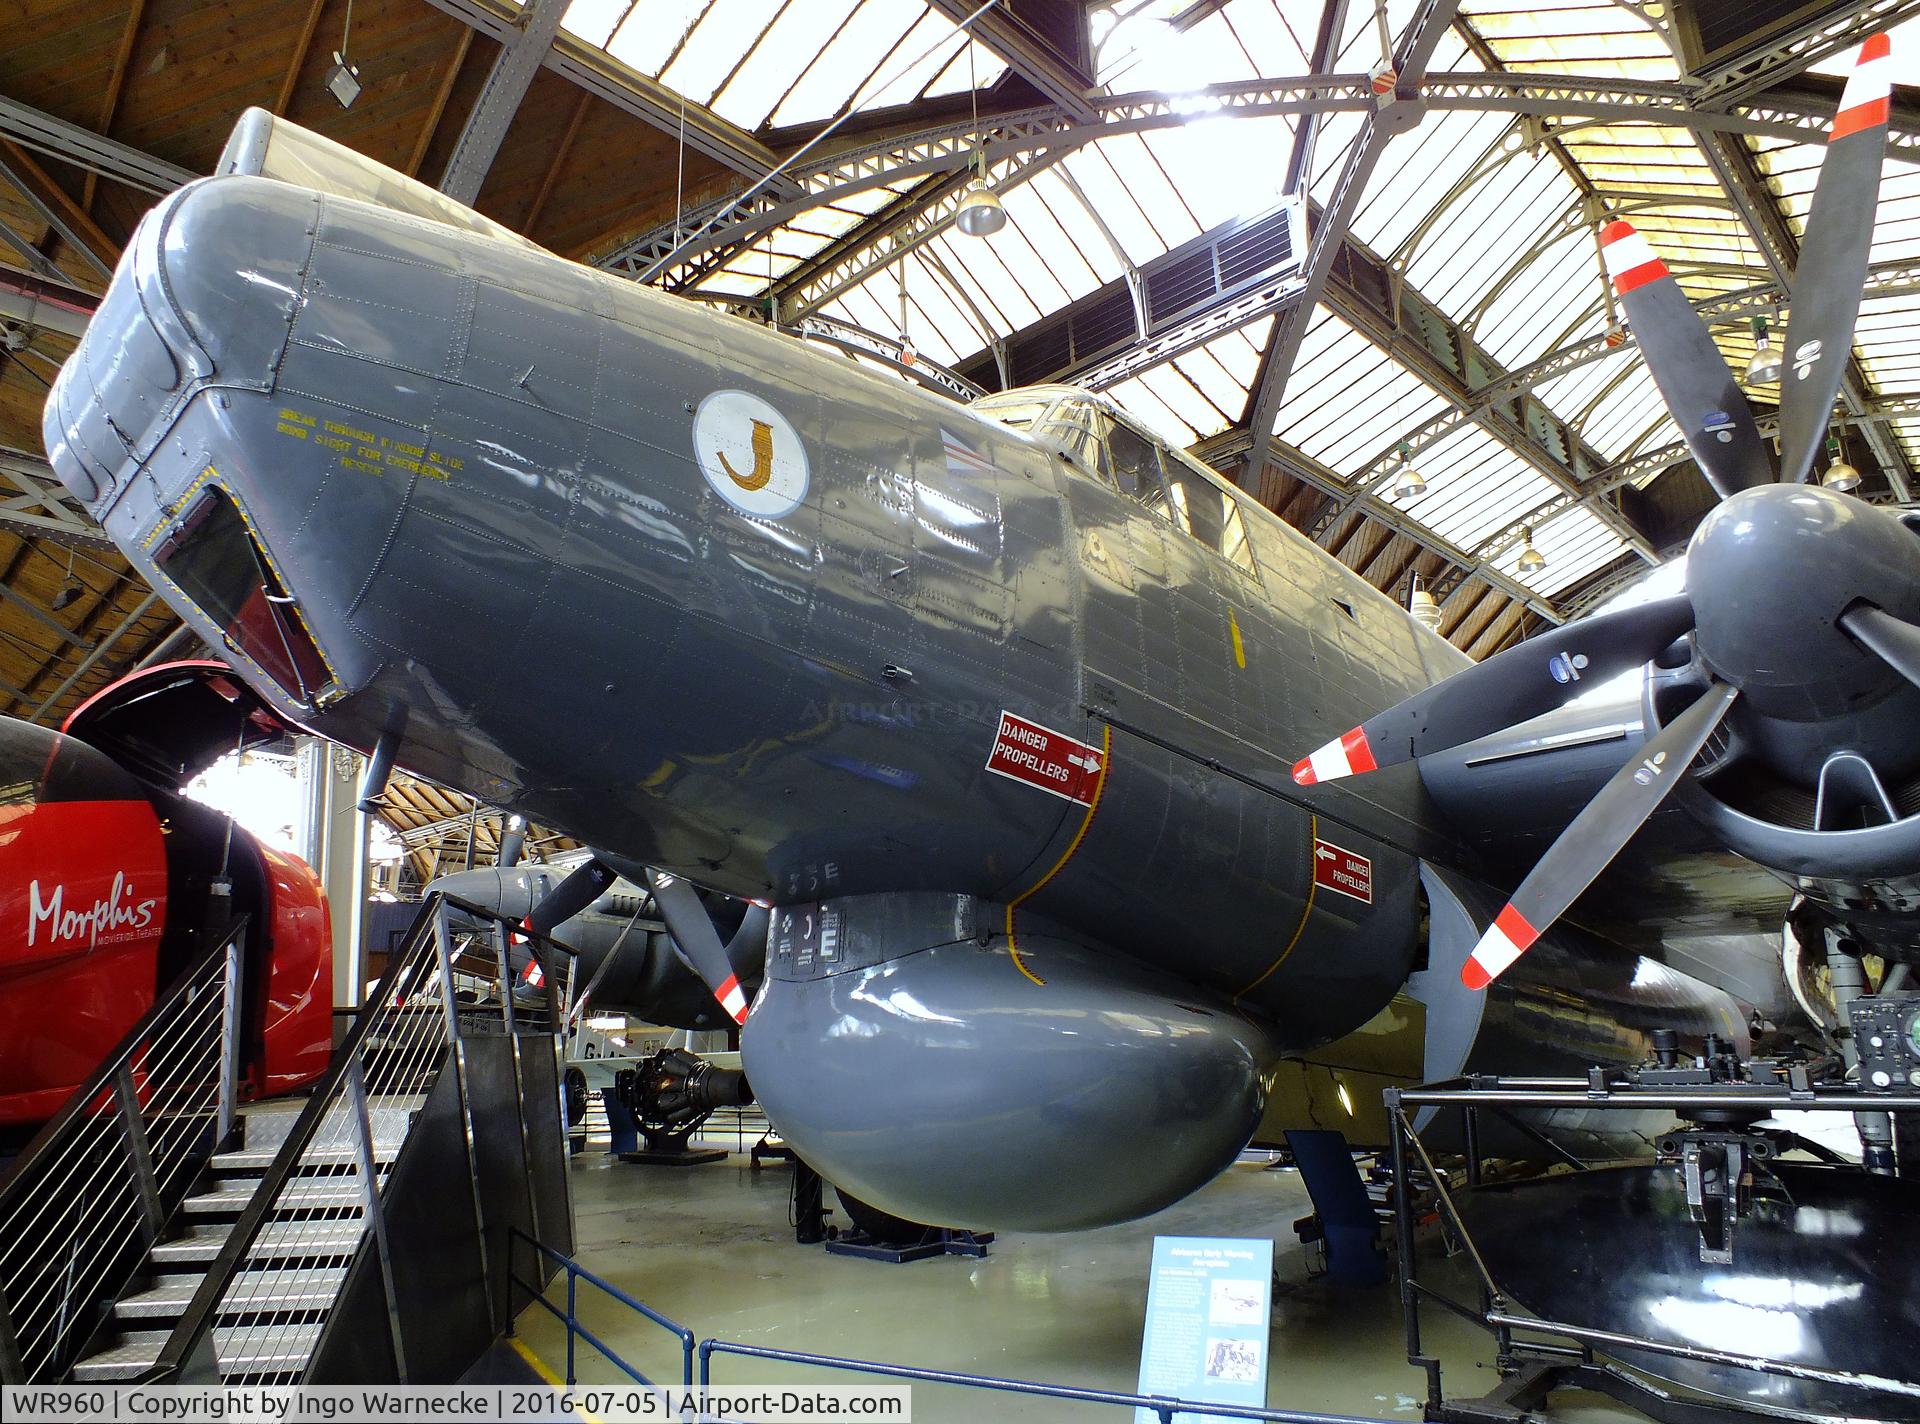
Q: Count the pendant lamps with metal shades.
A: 5